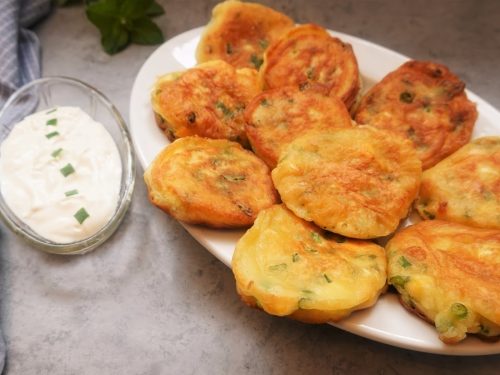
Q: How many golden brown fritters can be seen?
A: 10